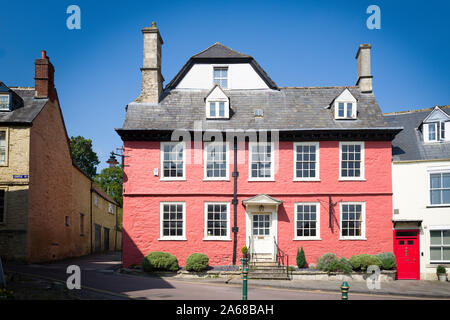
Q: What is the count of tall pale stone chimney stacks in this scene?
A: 2